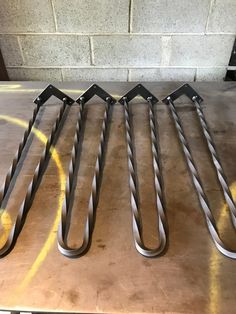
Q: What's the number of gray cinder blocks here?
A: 12